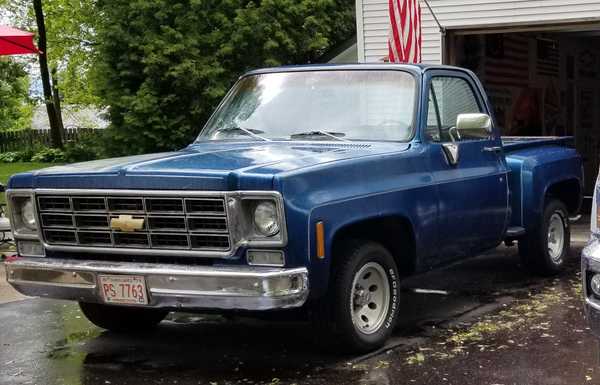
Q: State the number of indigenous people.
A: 0